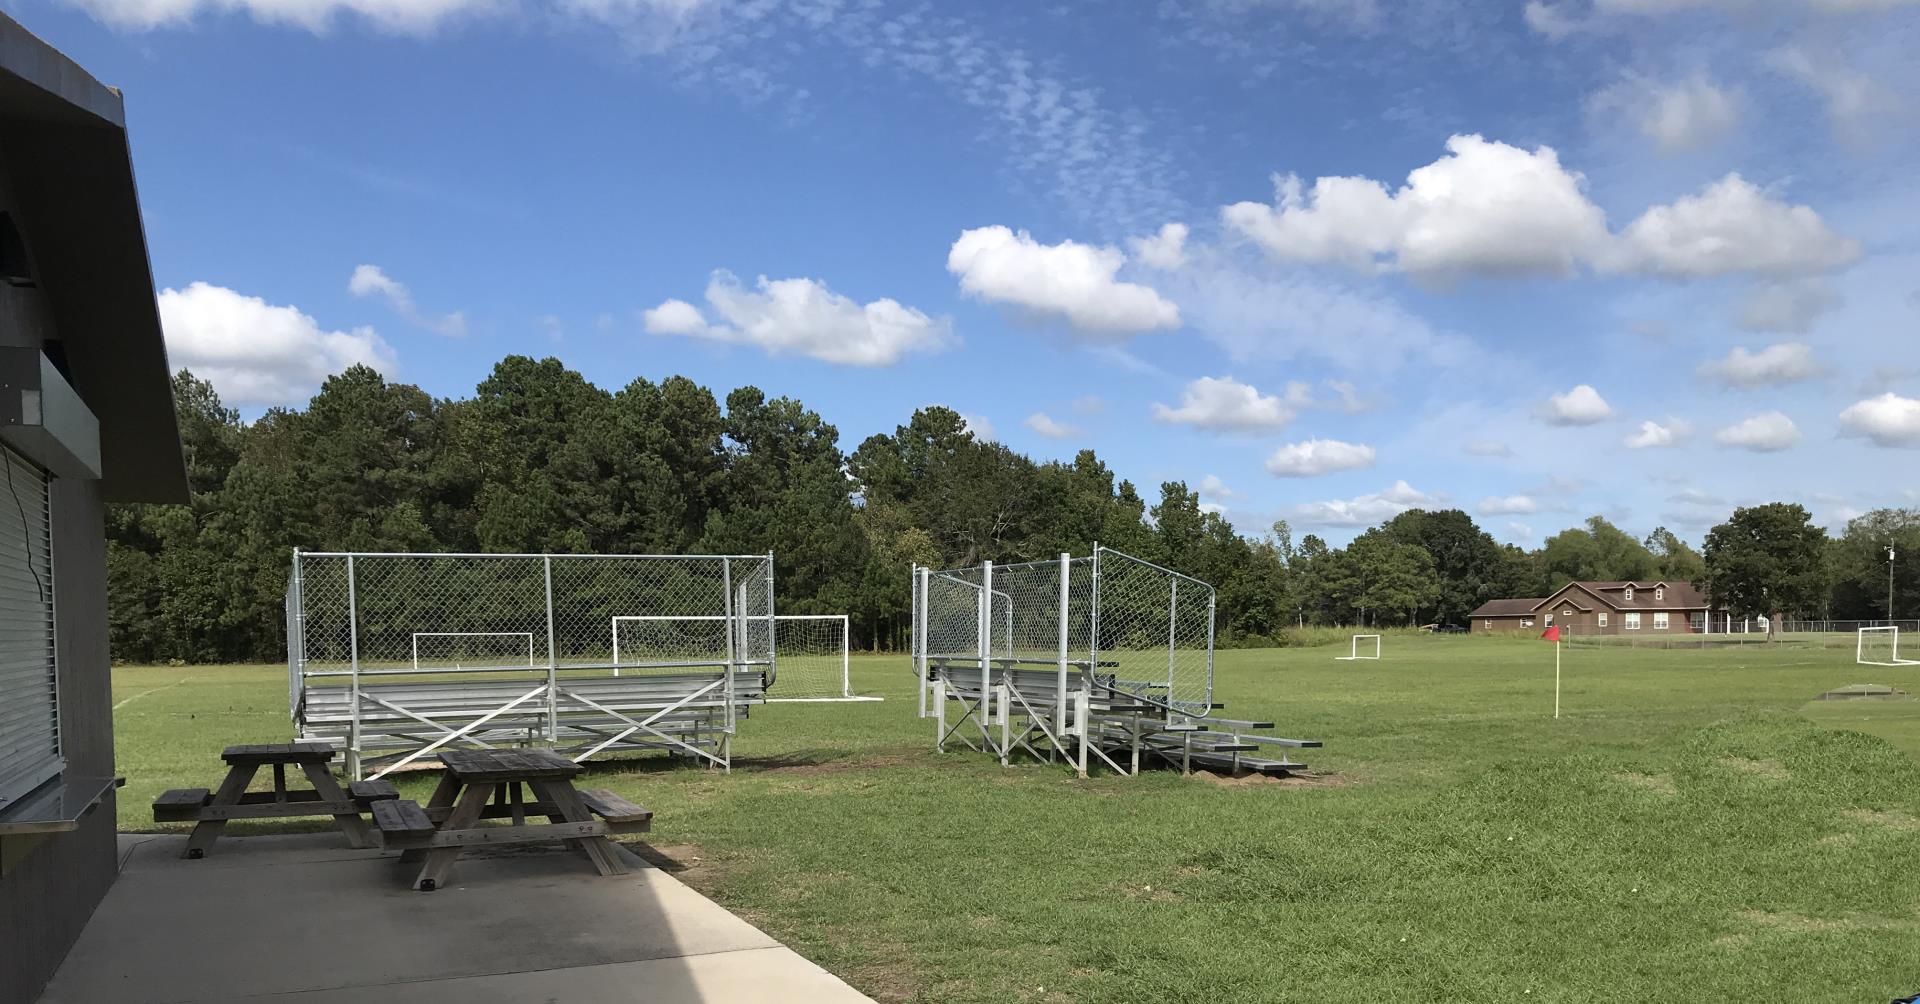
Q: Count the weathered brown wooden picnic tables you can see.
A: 2